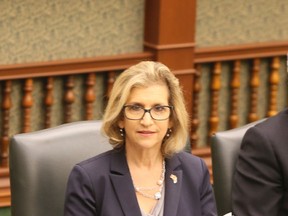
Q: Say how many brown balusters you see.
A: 11